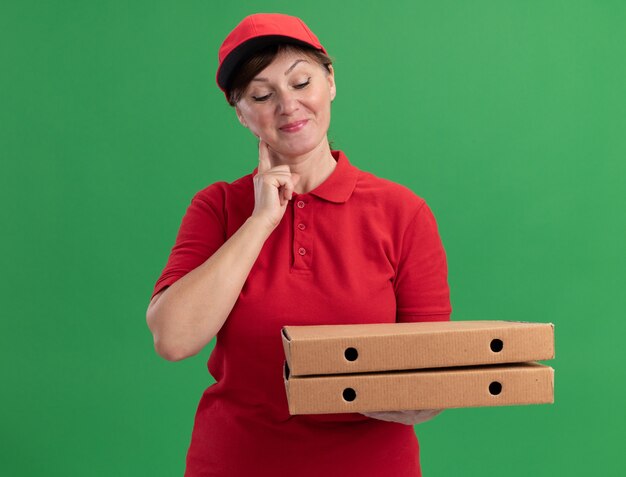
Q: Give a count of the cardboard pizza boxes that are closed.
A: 2